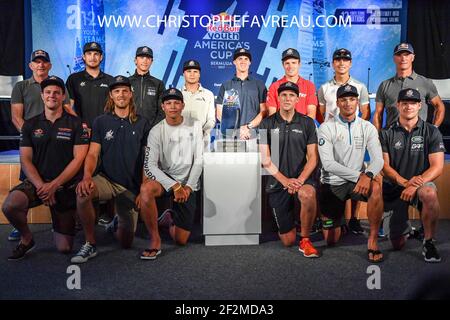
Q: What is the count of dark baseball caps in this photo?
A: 14